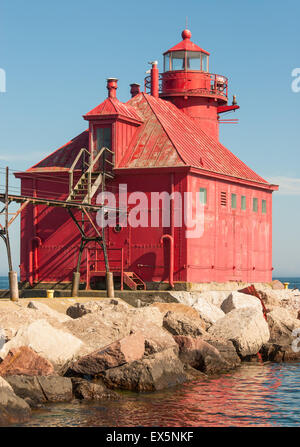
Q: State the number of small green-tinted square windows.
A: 5